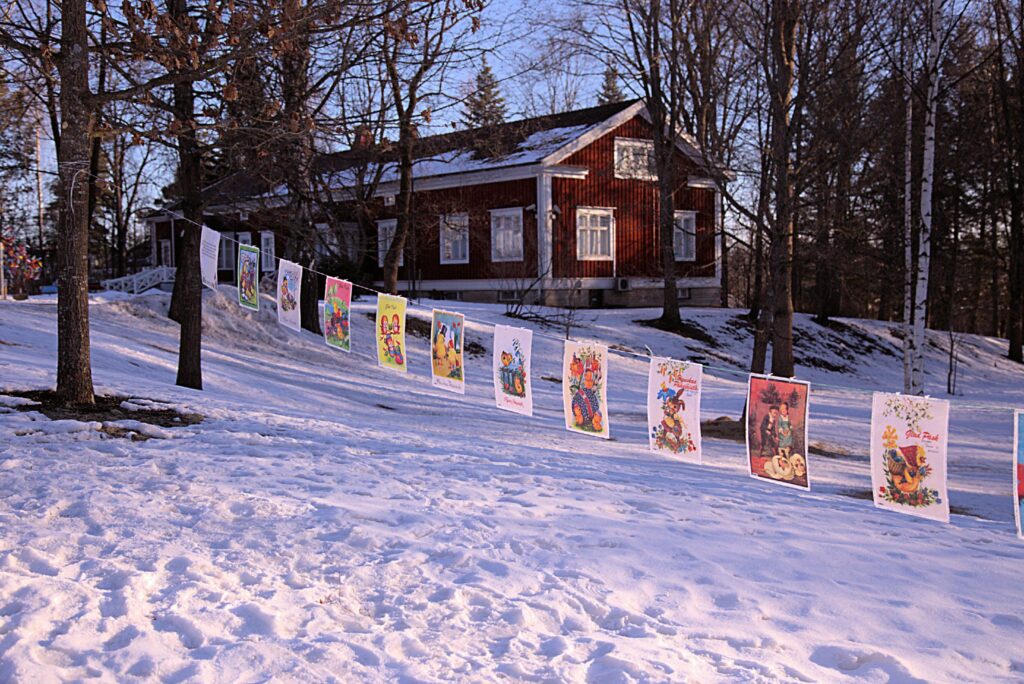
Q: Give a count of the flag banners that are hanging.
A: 12